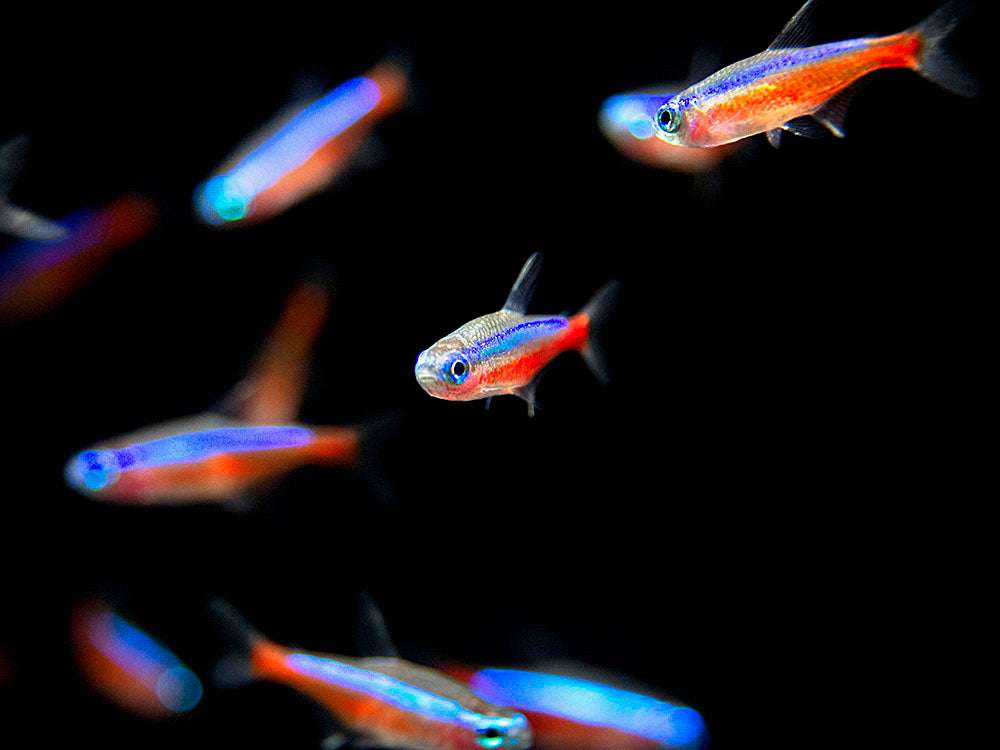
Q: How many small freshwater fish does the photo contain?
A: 11